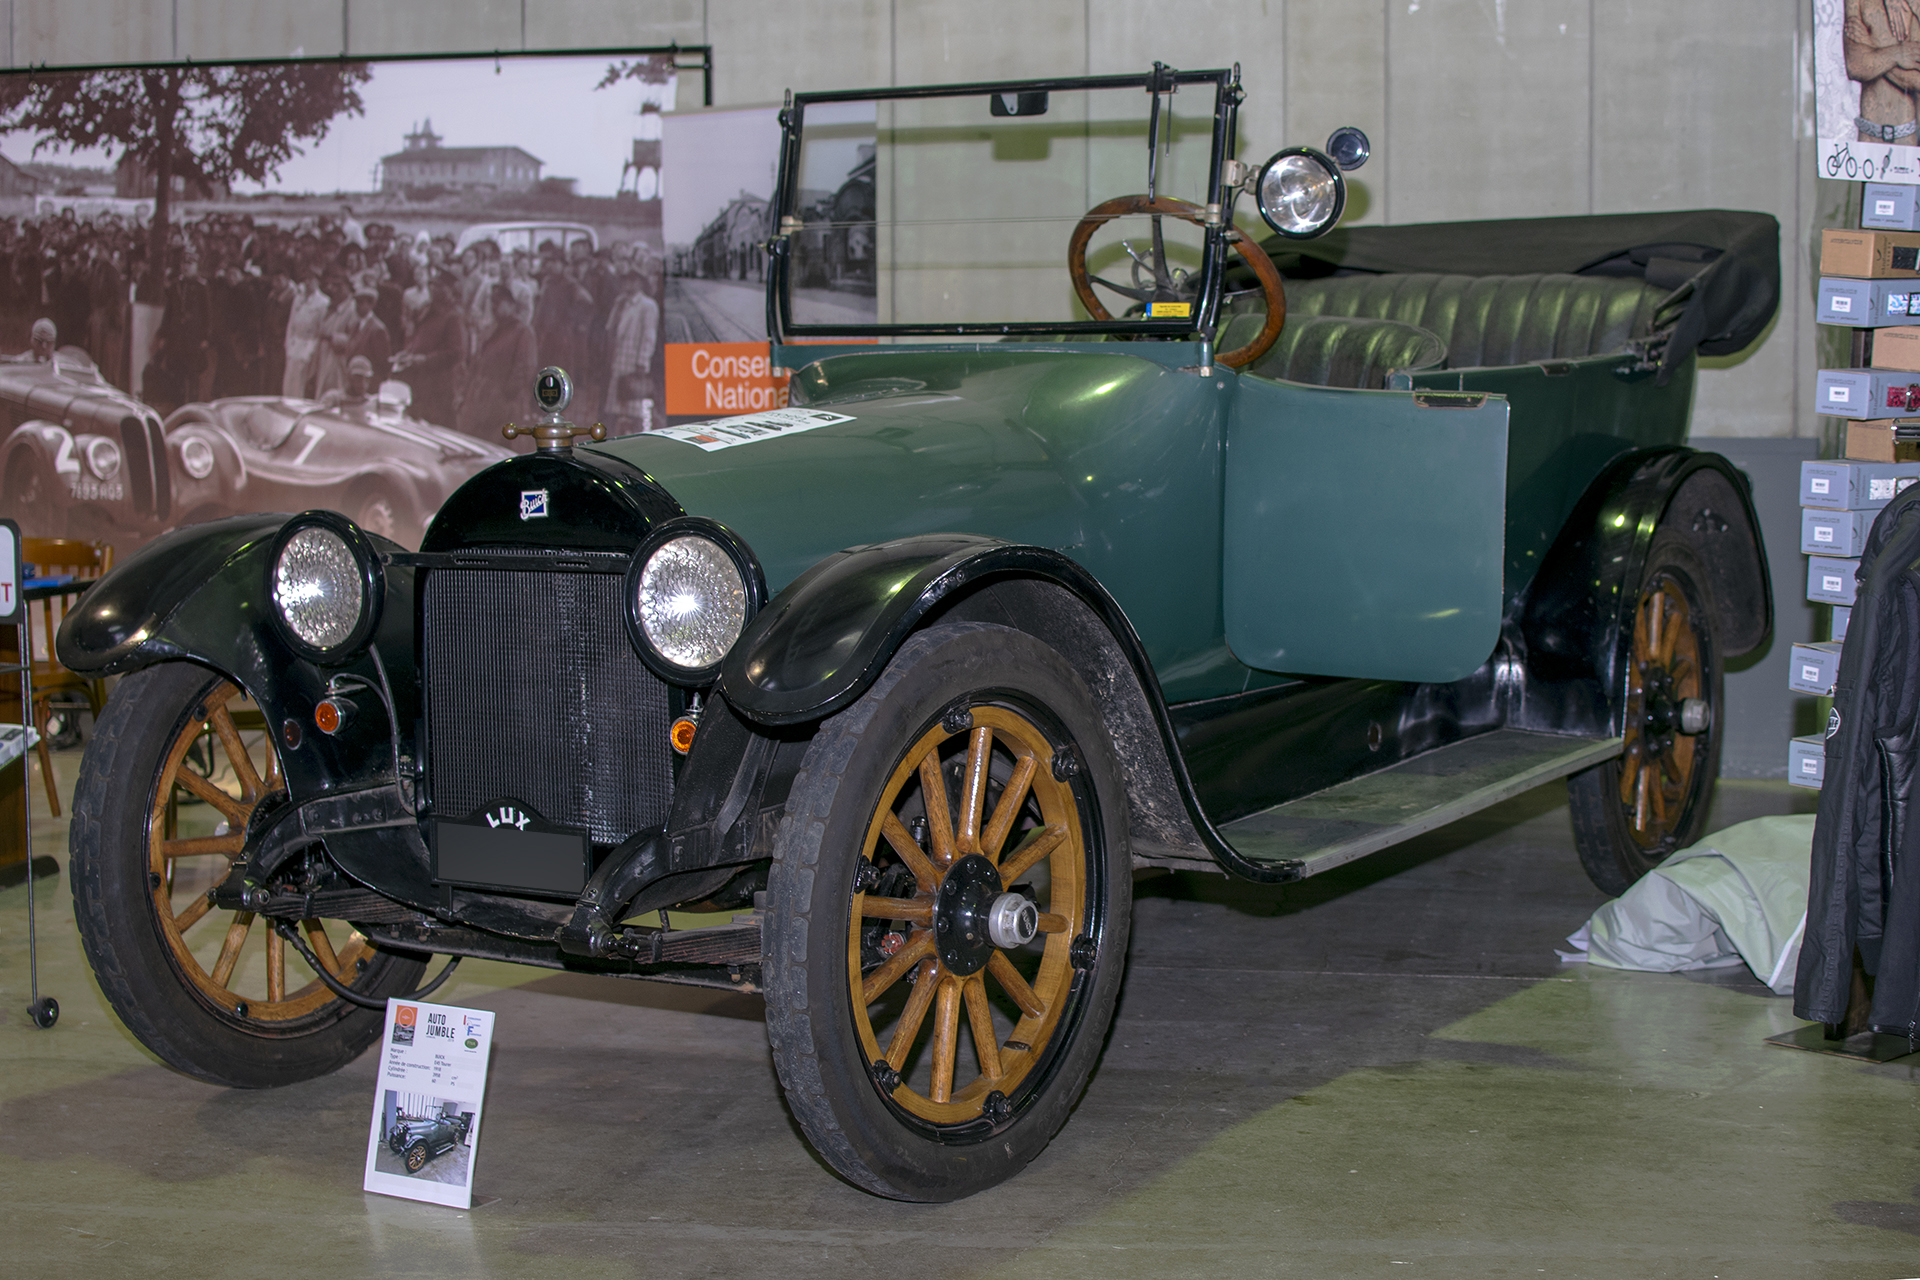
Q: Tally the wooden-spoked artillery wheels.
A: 3